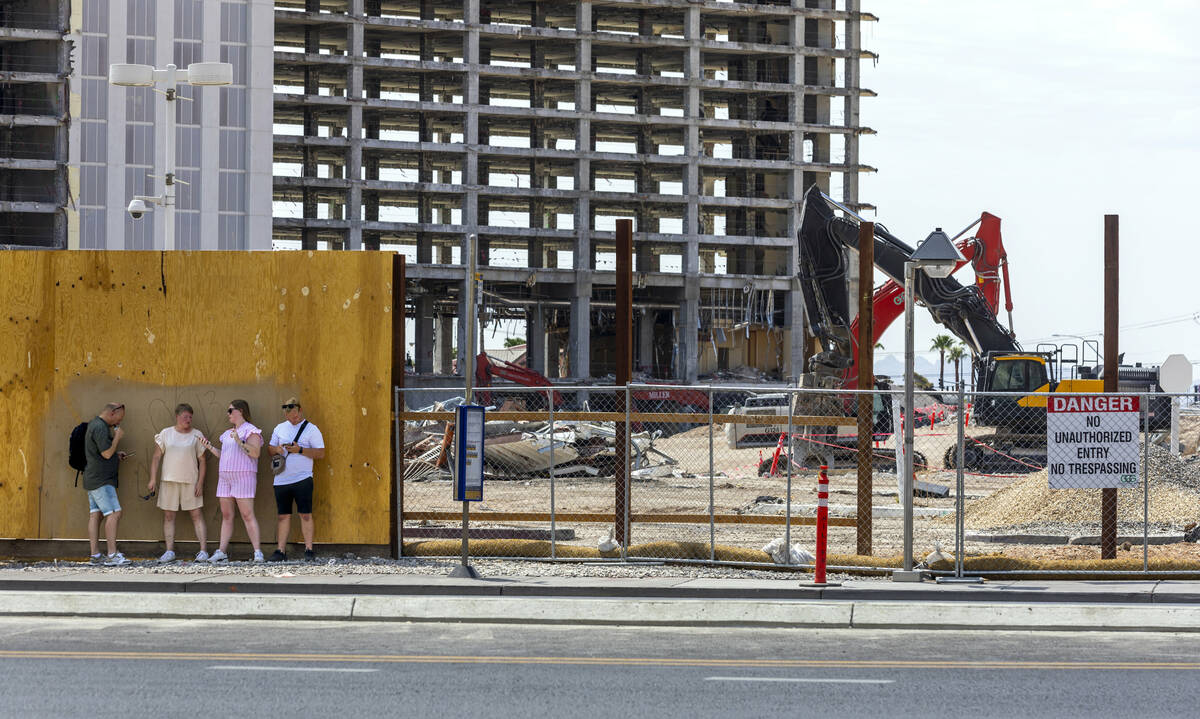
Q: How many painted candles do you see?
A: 0